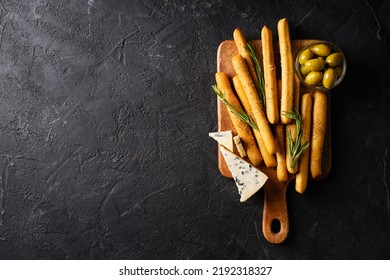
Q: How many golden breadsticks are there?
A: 10